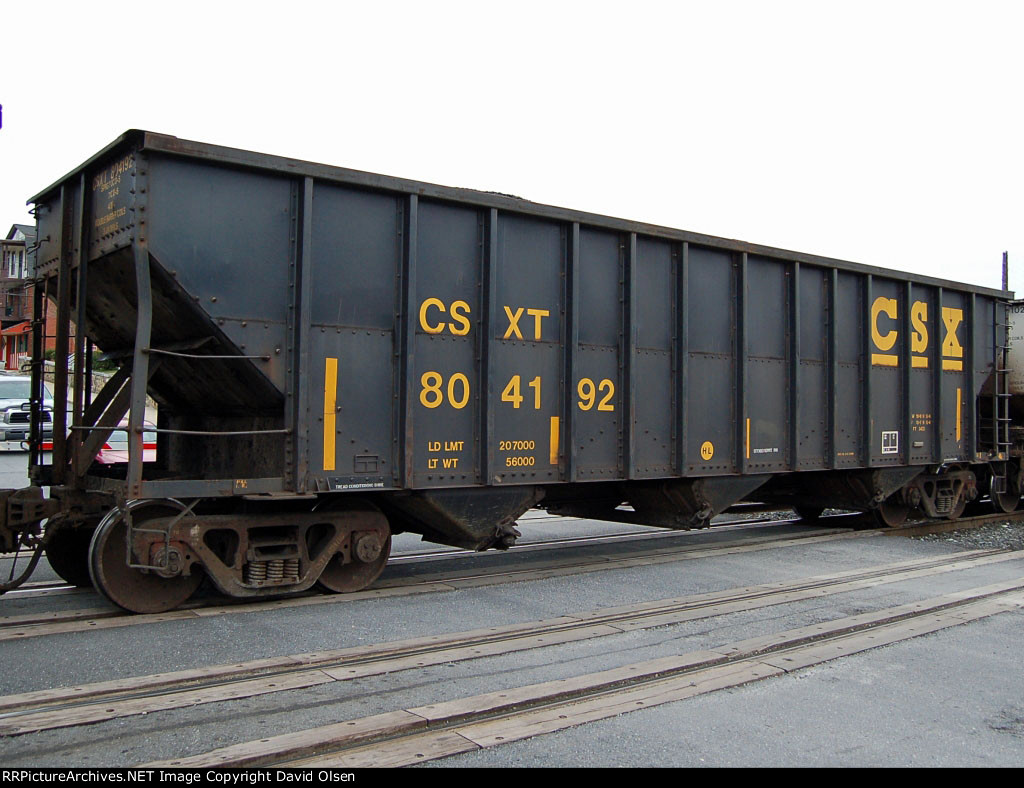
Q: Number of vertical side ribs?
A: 13